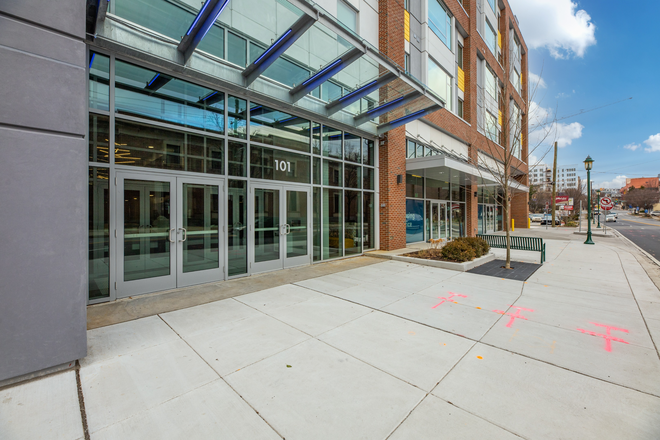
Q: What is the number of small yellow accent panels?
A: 6